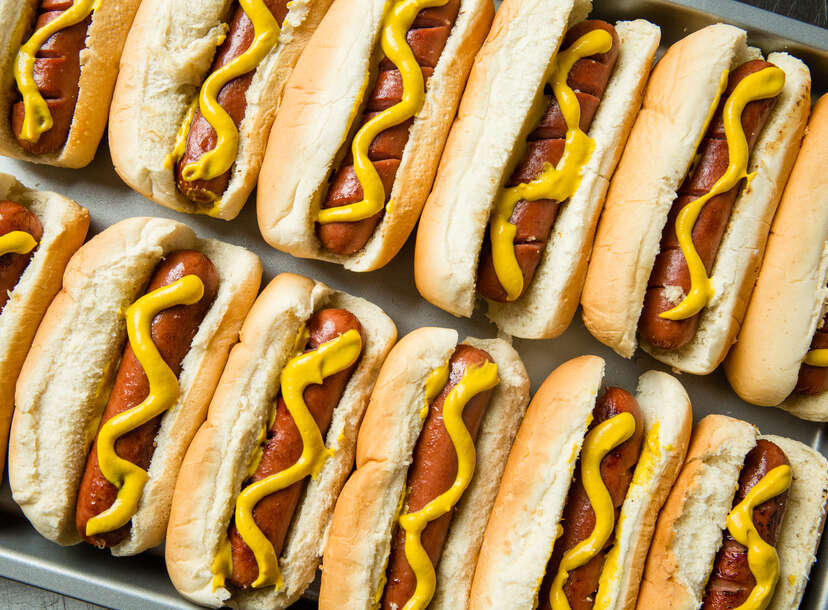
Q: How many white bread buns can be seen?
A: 12